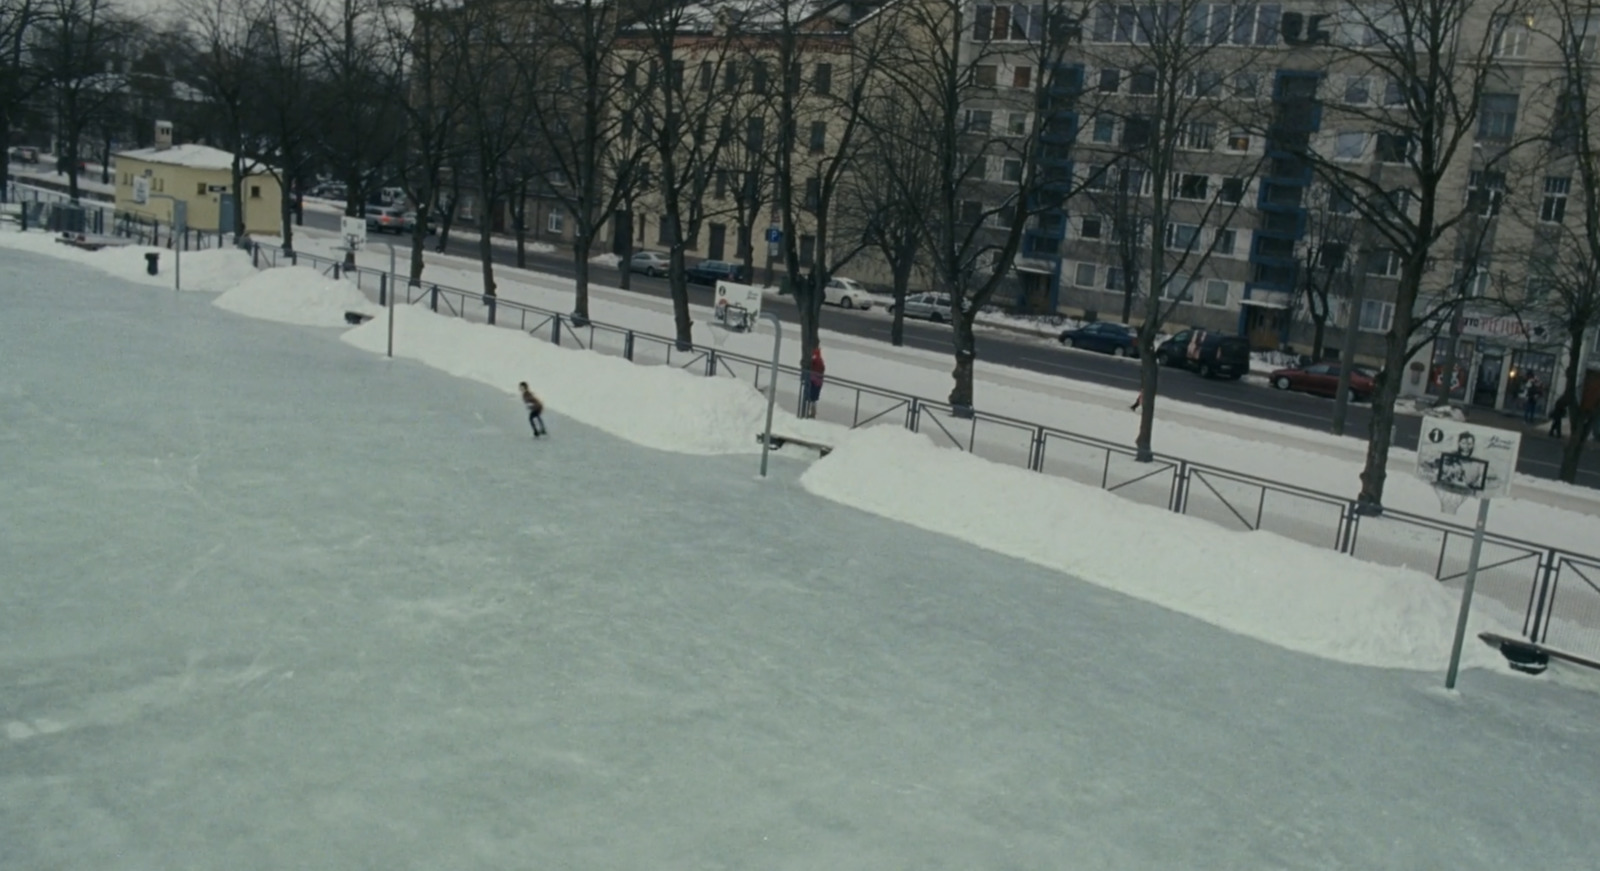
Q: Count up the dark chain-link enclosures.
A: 1